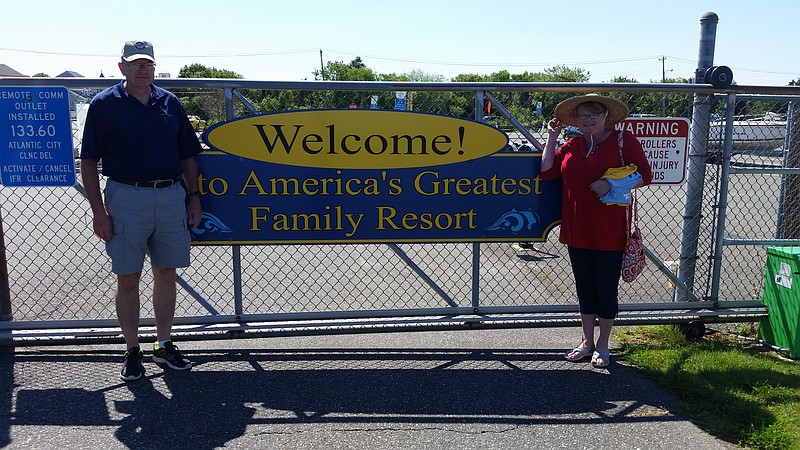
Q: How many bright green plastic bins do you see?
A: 1